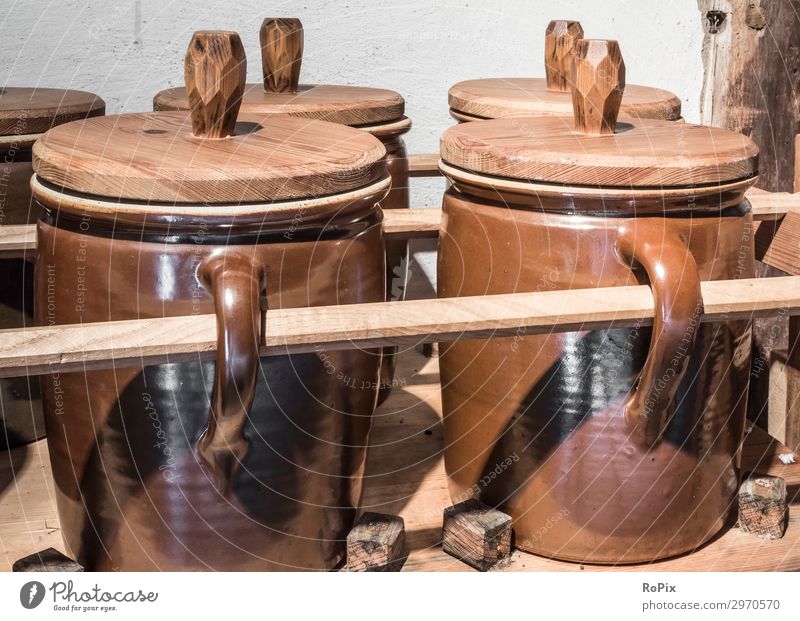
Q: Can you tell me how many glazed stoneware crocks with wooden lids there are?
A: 5